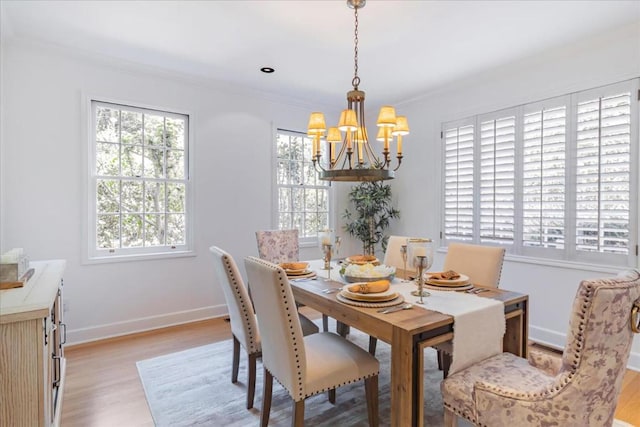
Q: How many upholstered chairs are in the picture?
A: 6